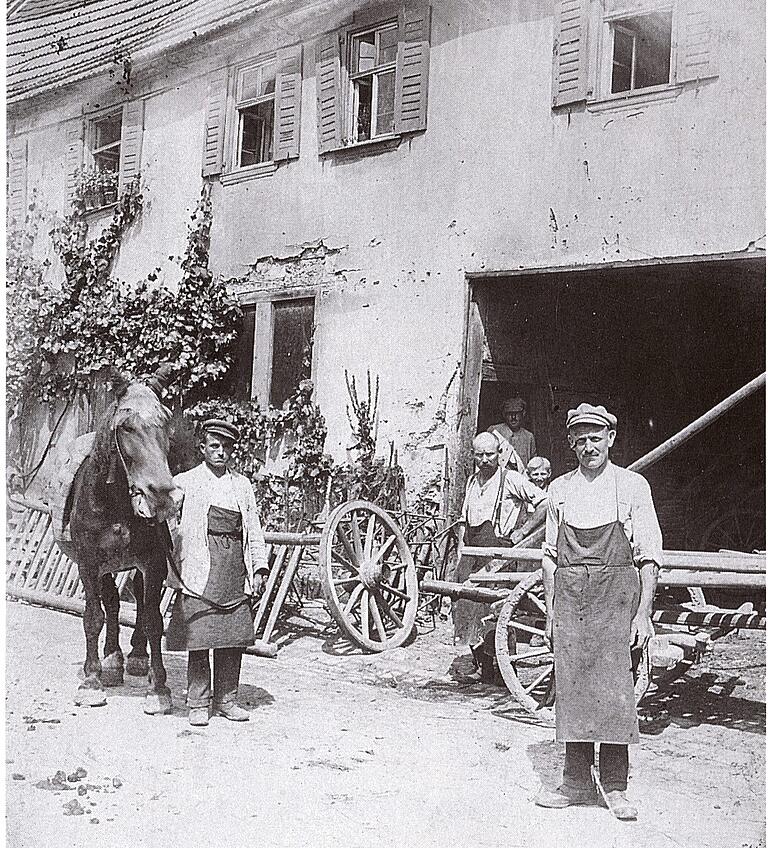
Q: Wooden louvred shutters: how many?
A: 9